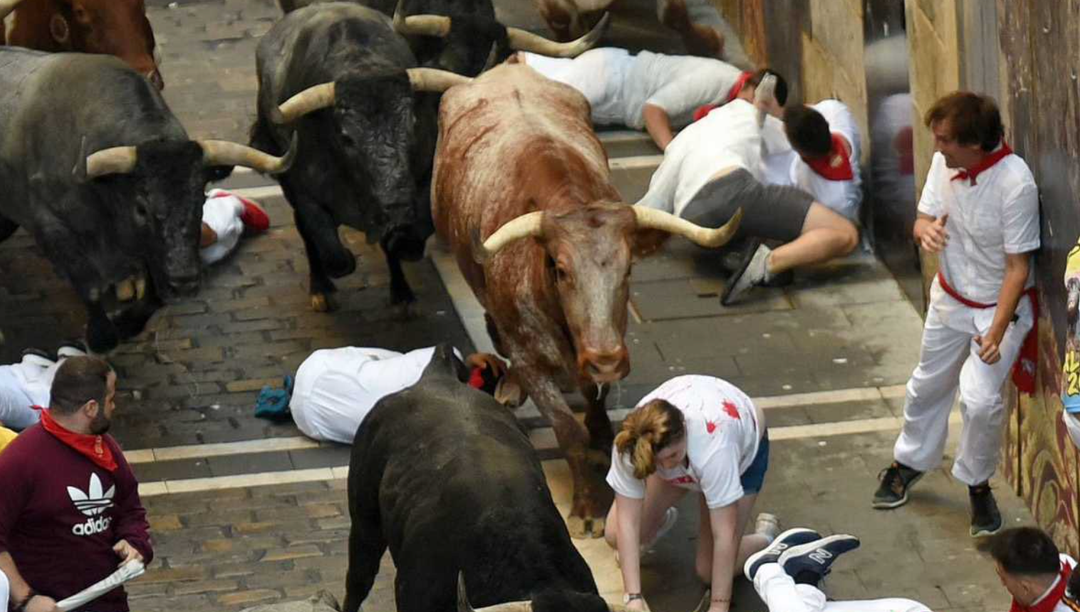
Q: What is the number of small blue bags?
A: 1